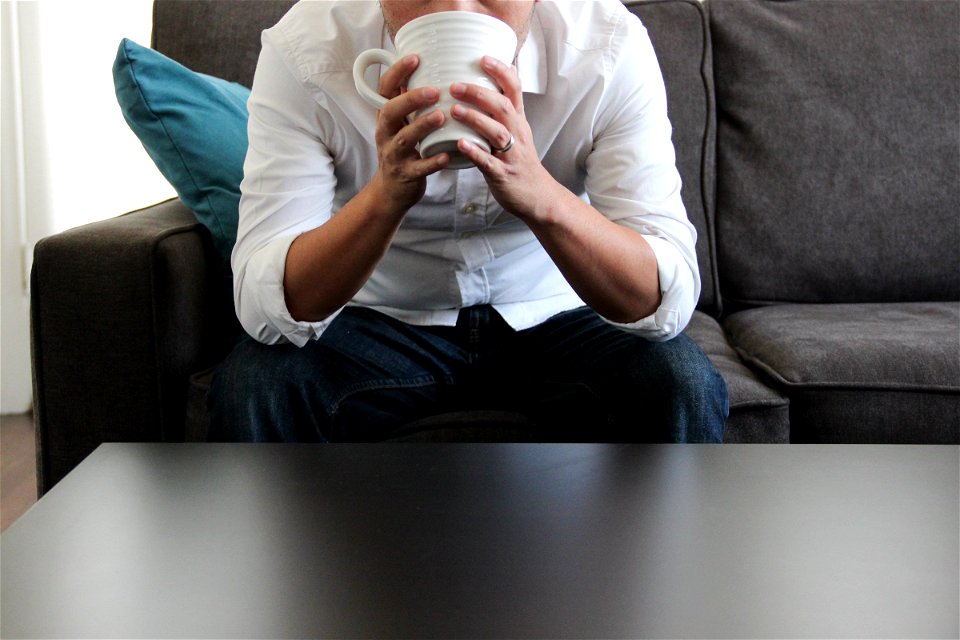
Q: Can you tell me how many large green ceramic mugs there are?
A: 0